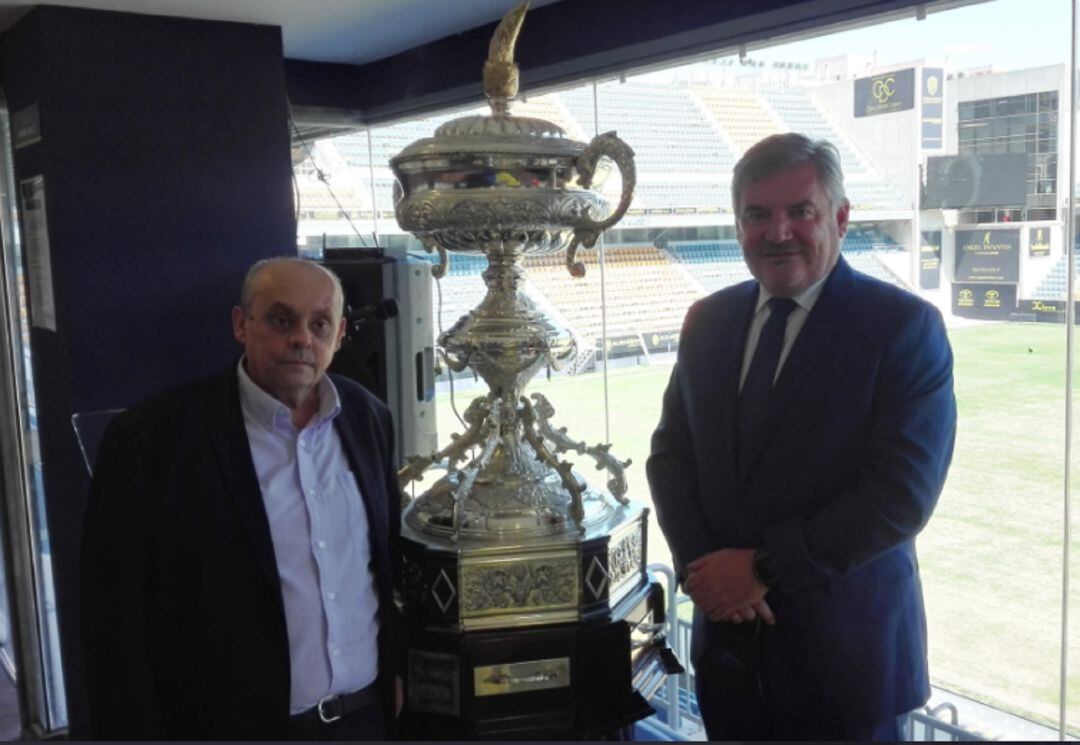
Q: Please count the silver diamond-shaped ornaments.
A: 2